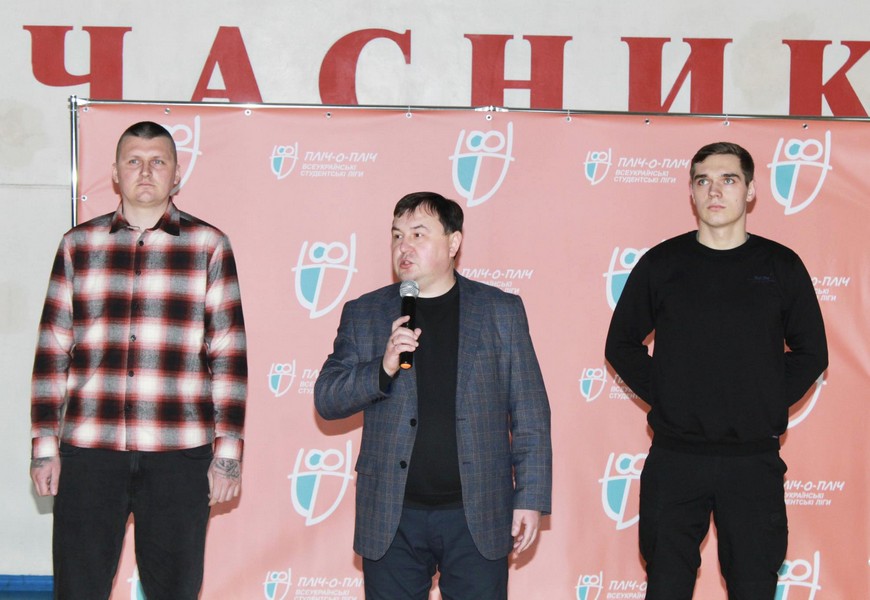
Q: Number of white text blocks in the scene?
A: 9